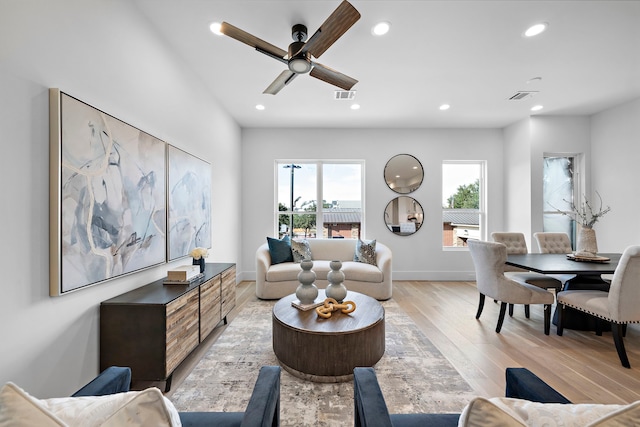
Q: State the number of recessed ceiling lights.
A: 7